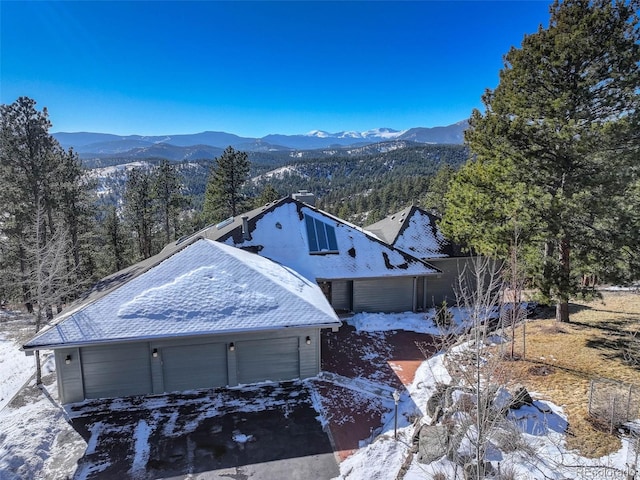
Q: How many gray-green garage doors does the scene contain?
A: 3